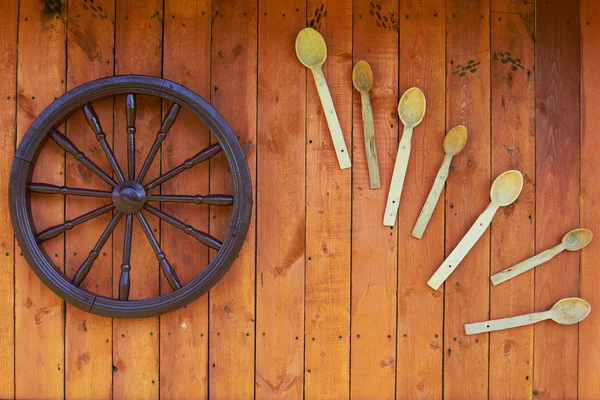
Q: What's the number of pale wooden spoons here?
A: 7